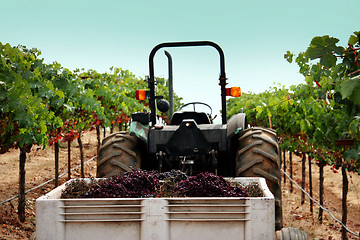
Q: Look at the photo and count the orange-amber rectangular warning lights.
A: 2